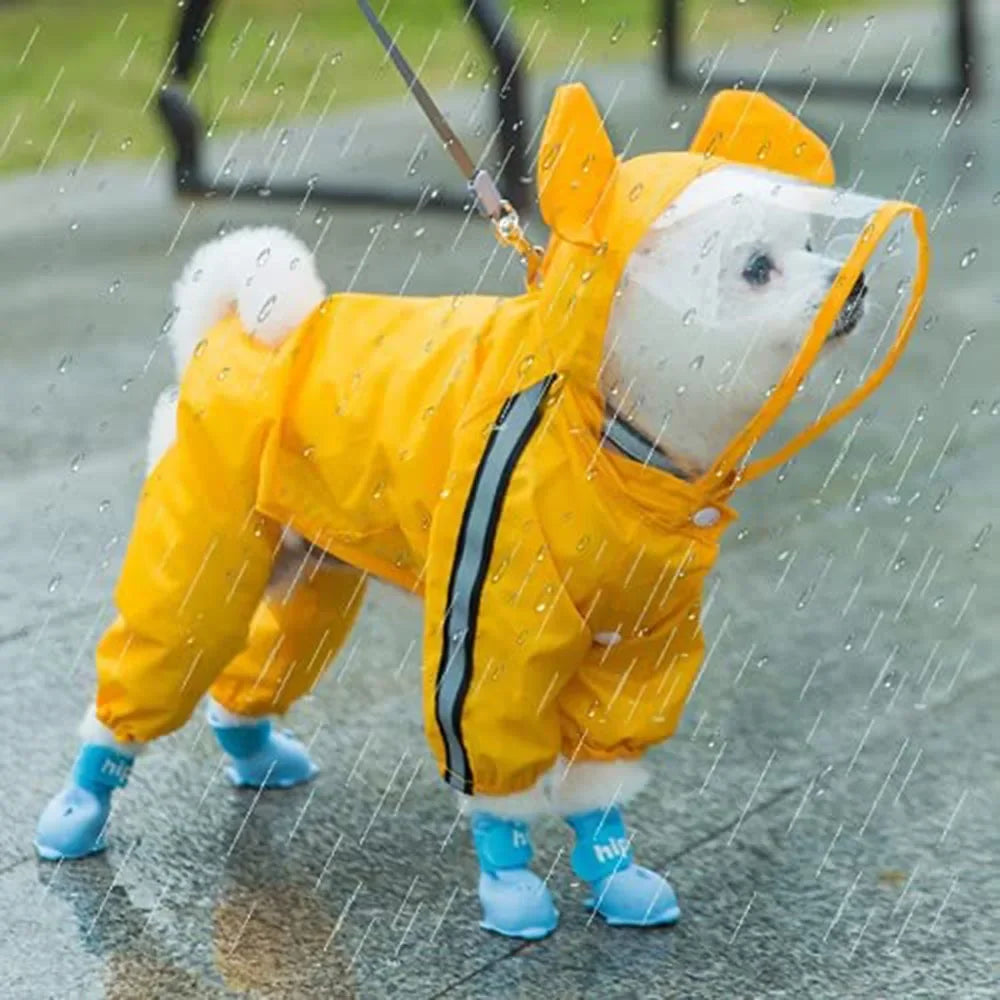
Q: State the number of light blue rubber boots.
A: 4